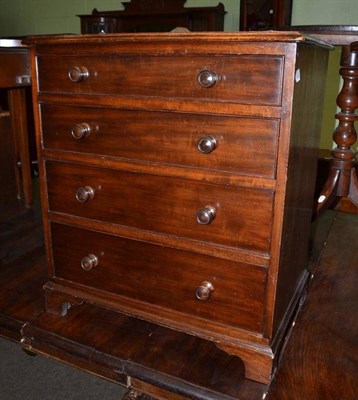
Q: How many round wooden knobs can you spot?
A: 8